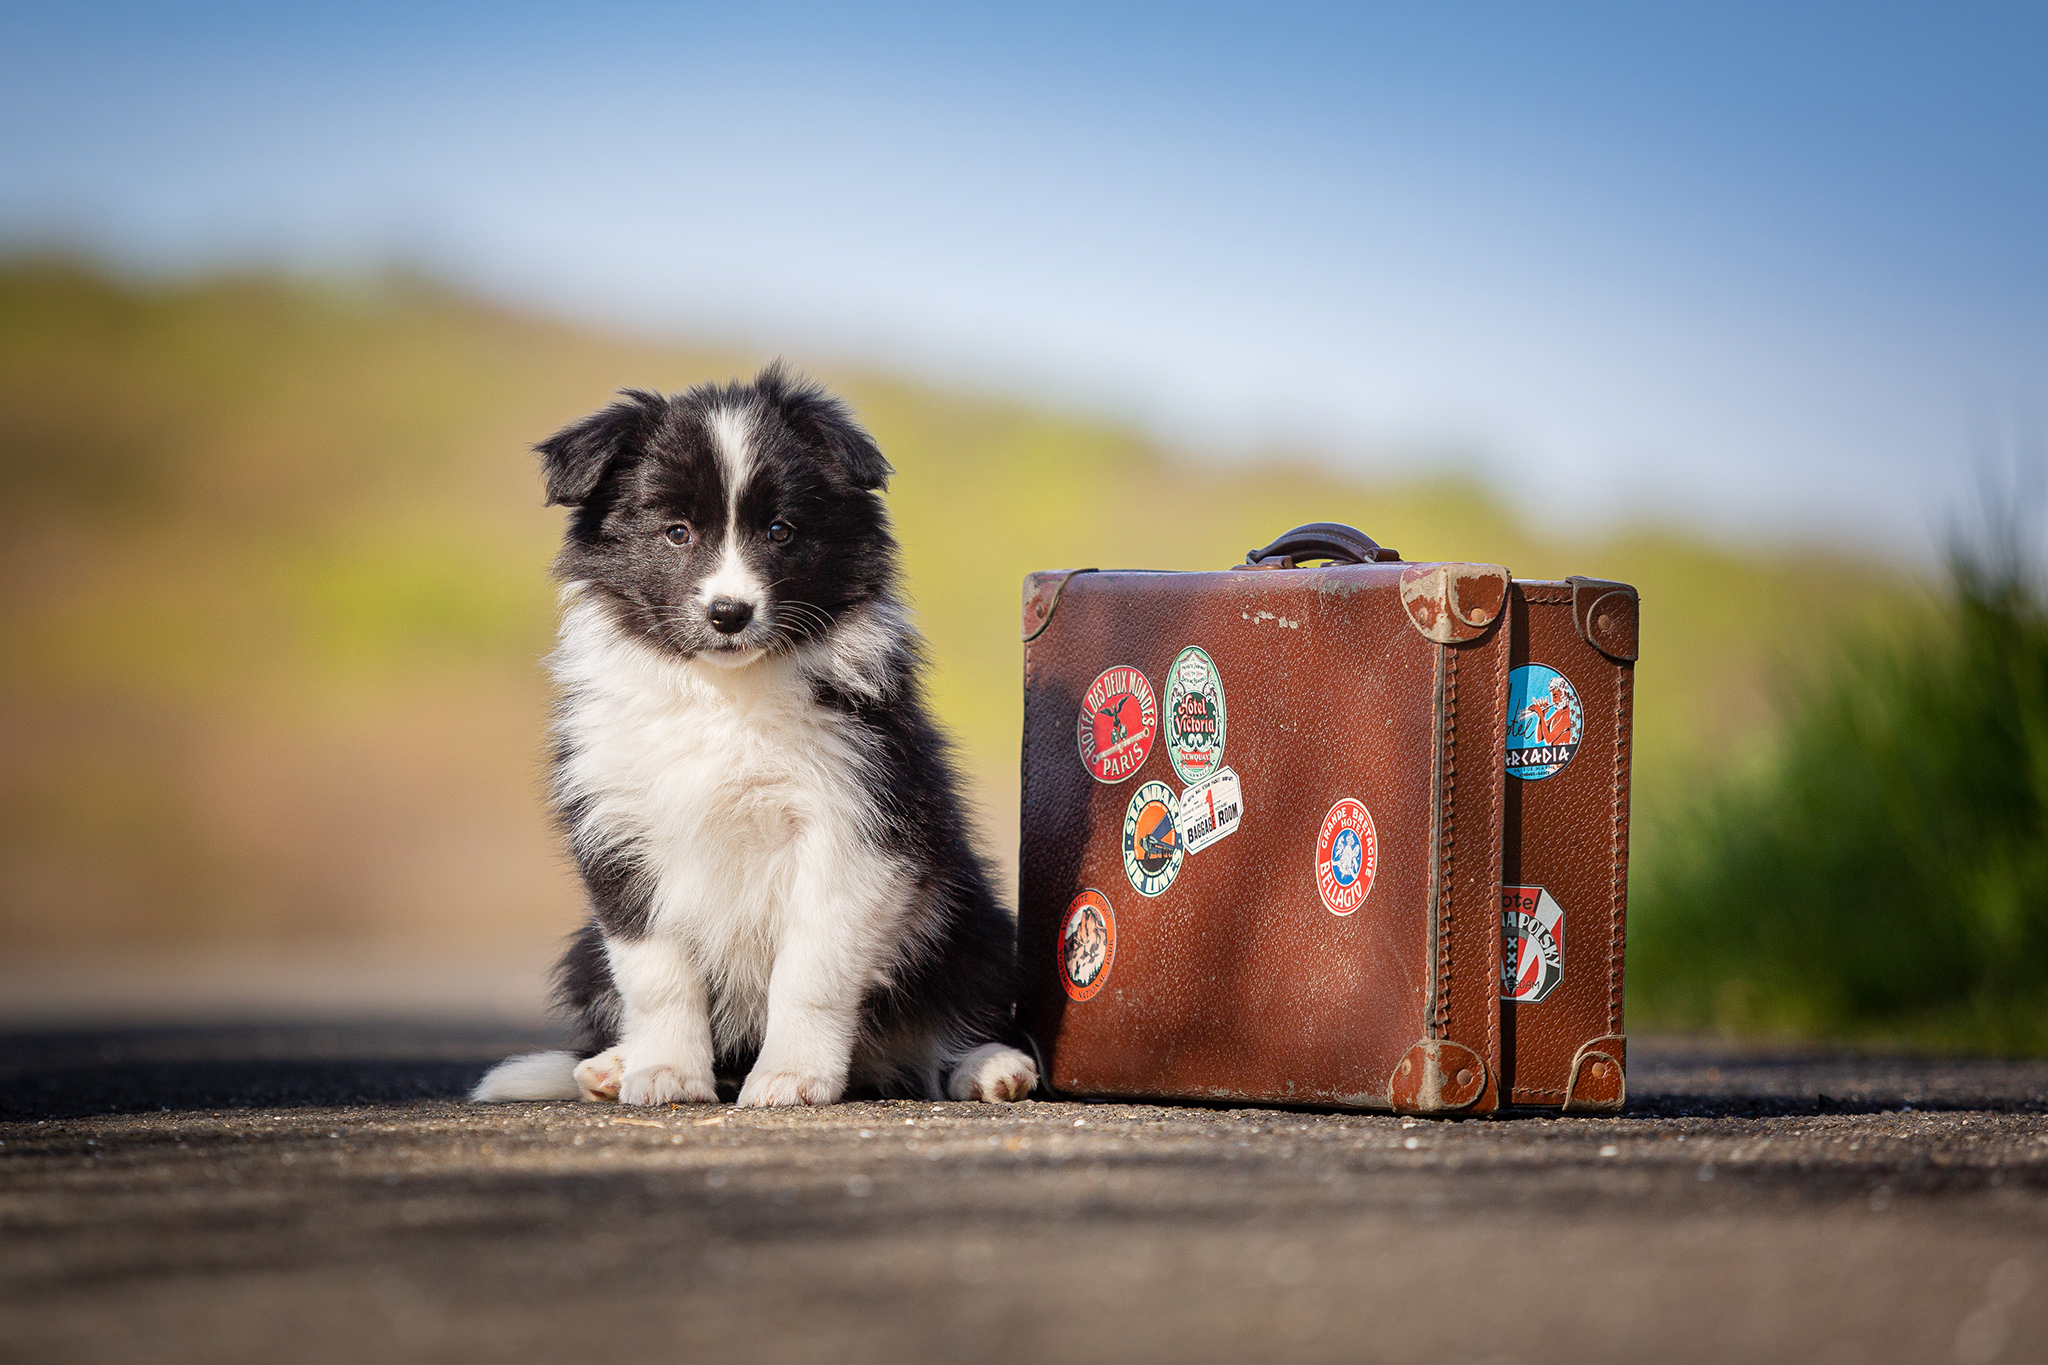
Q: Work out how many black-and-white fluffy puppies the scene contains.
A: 1